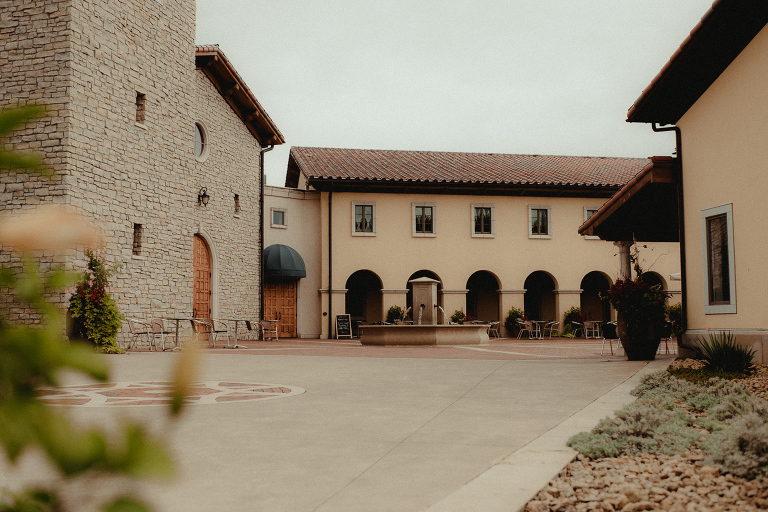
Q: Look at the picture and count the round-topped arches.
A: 7